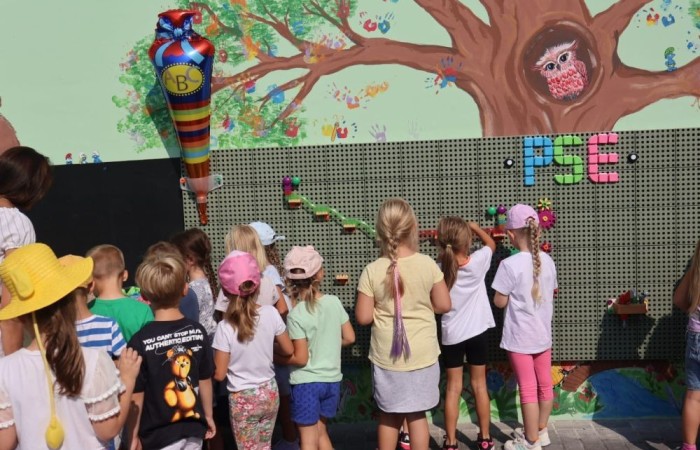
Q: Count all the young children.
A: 14